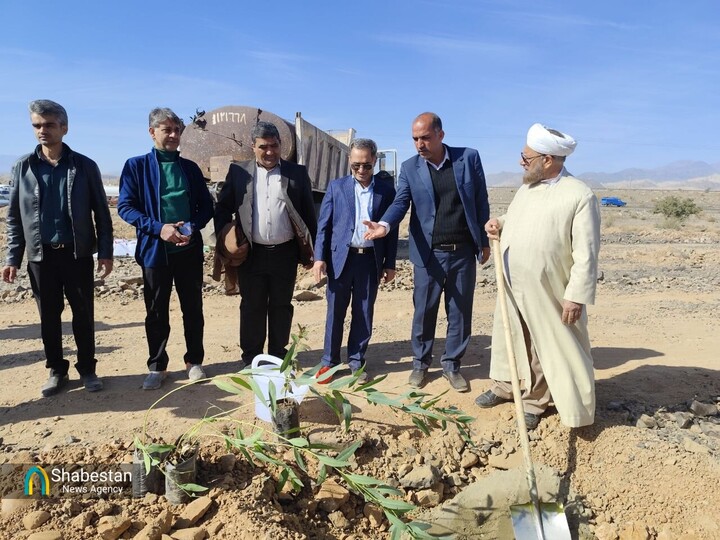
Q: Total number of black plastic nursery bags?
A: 3